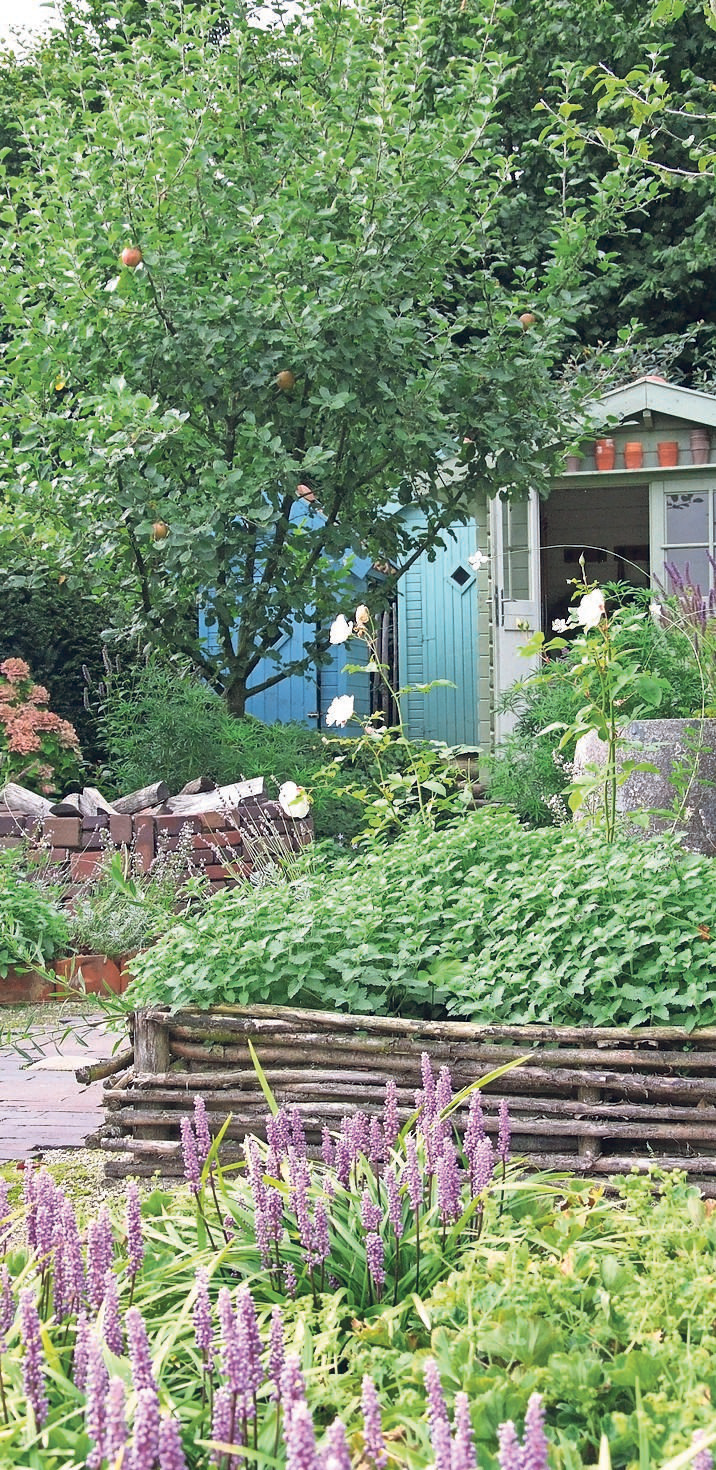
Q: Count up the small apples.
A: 4